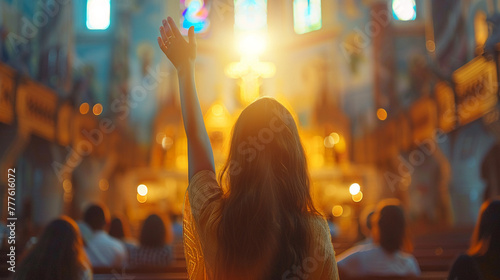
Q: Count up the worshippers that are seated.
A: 7